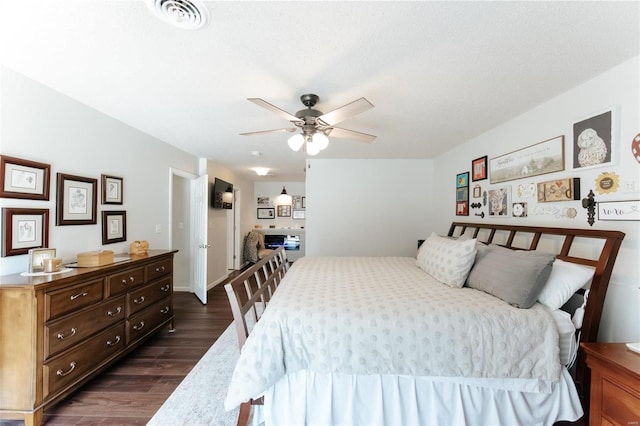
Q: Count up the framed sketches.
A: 5